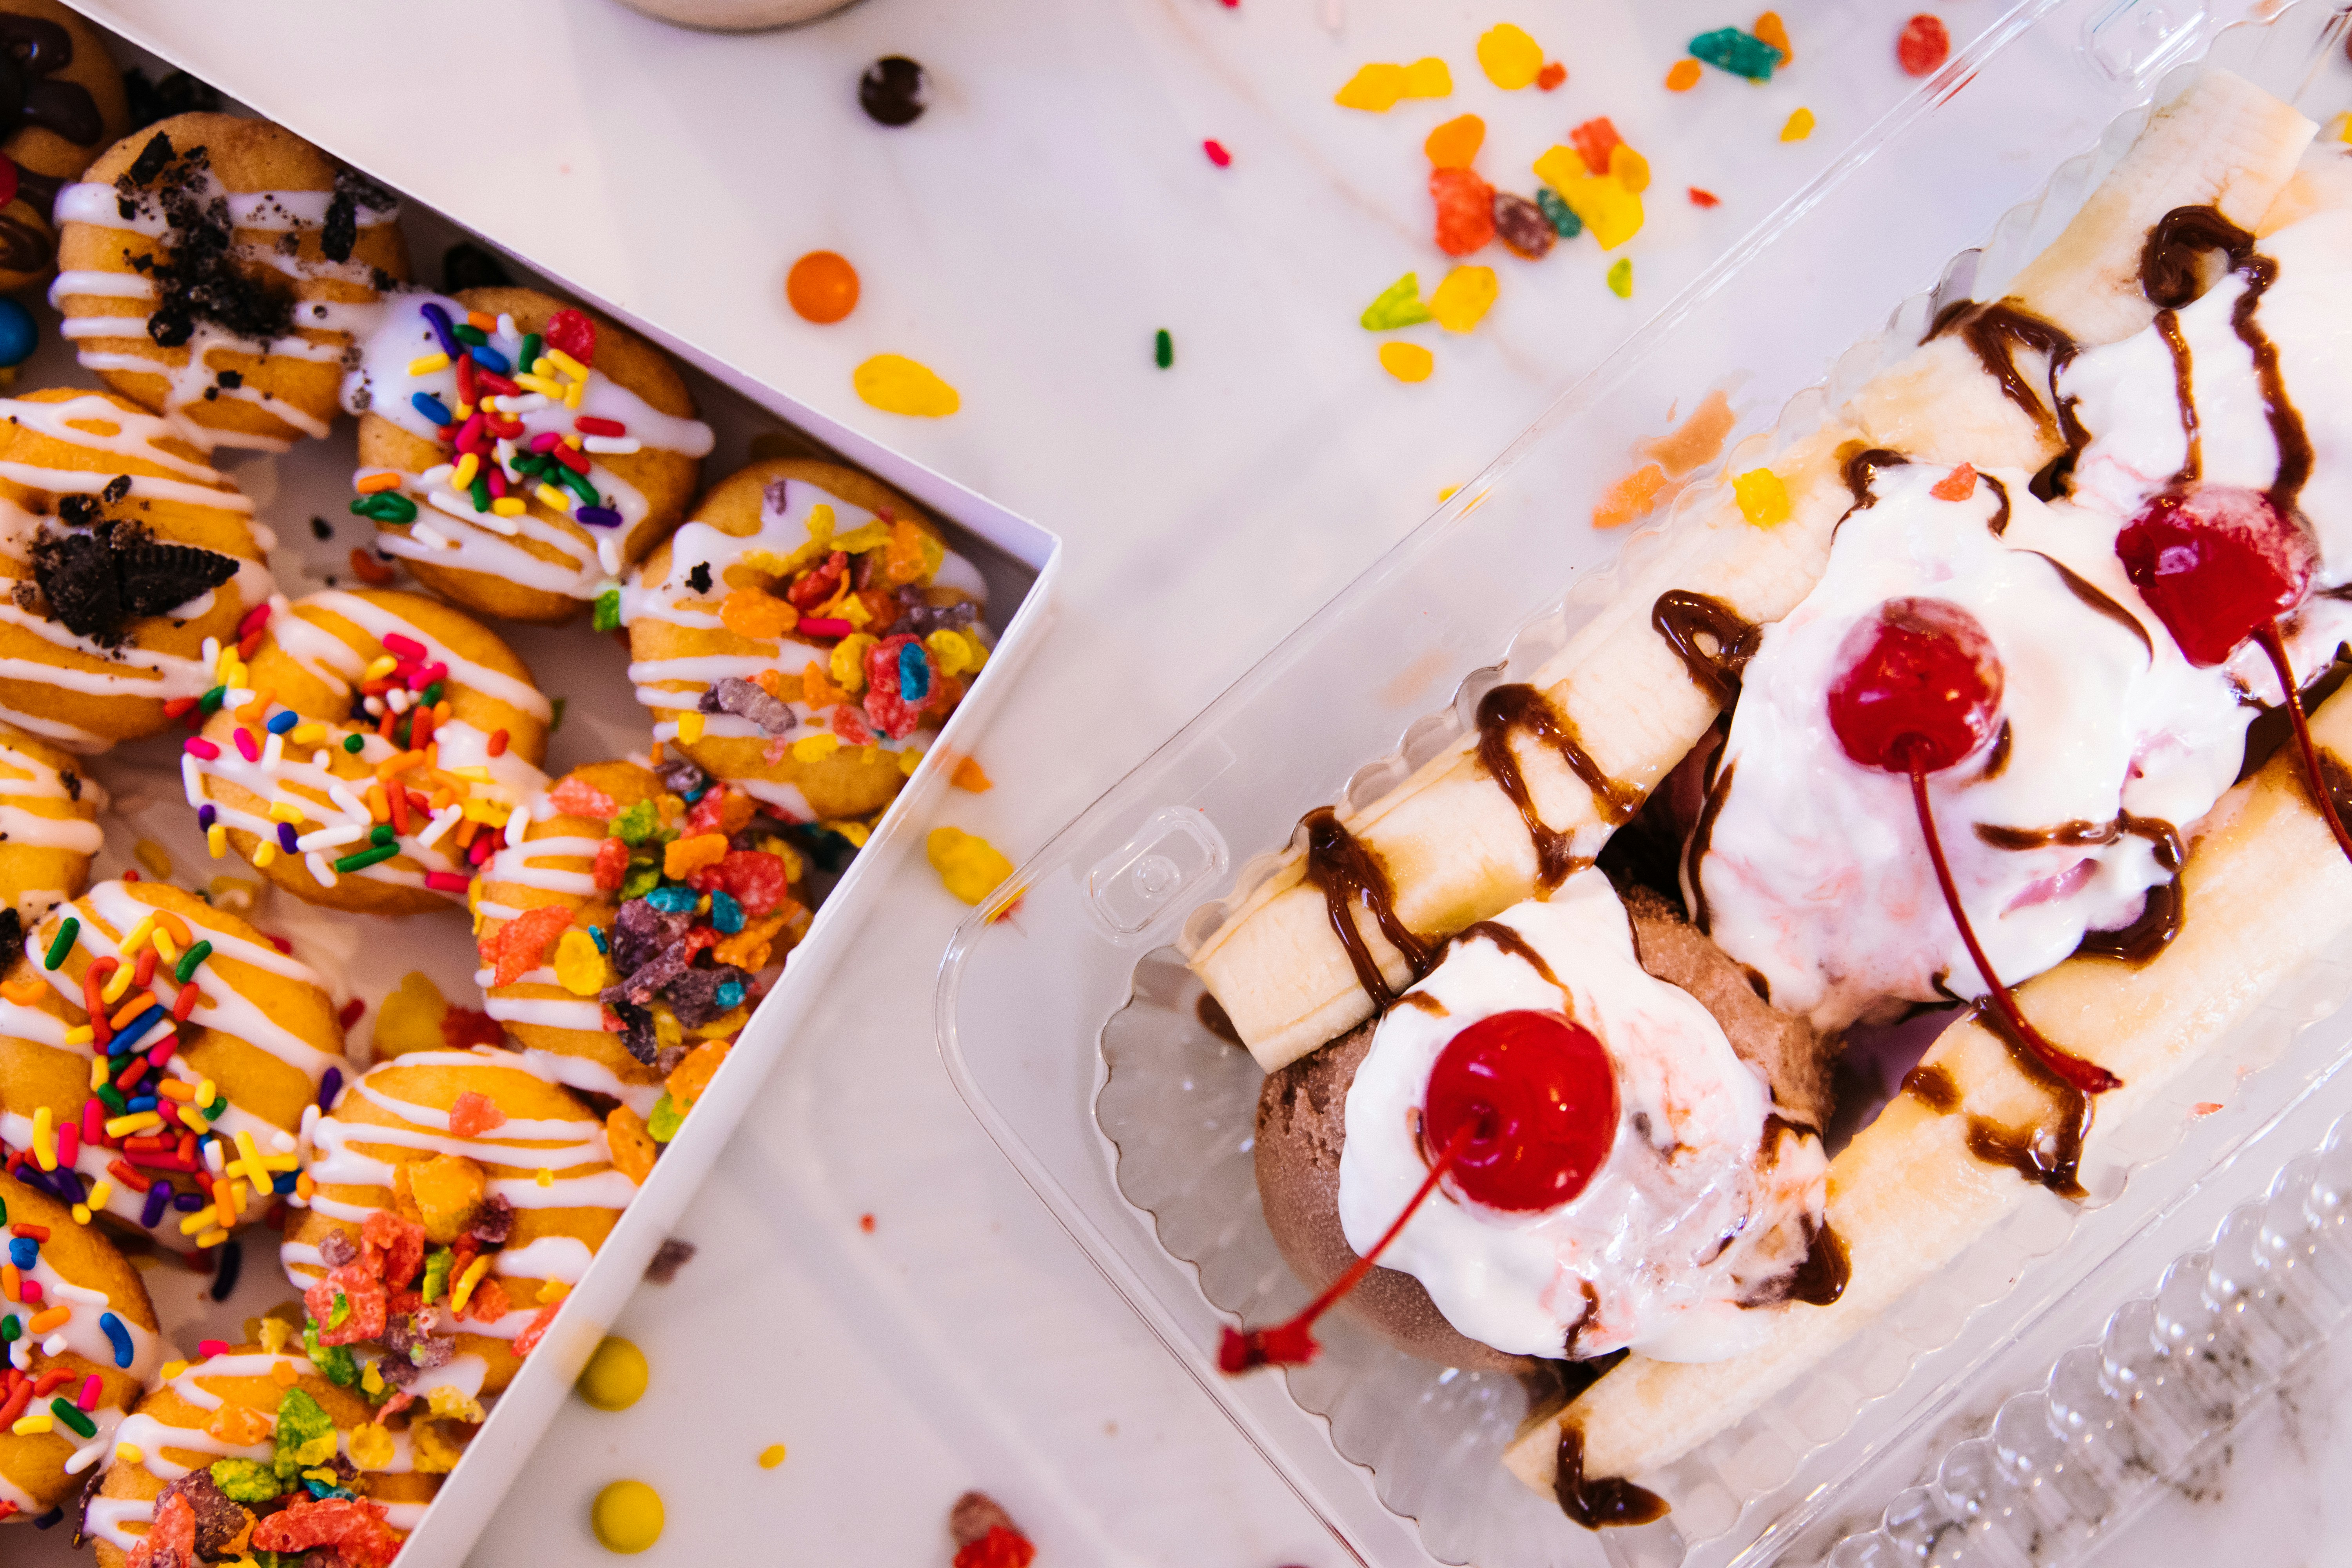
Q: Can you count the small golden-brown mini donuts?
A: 12